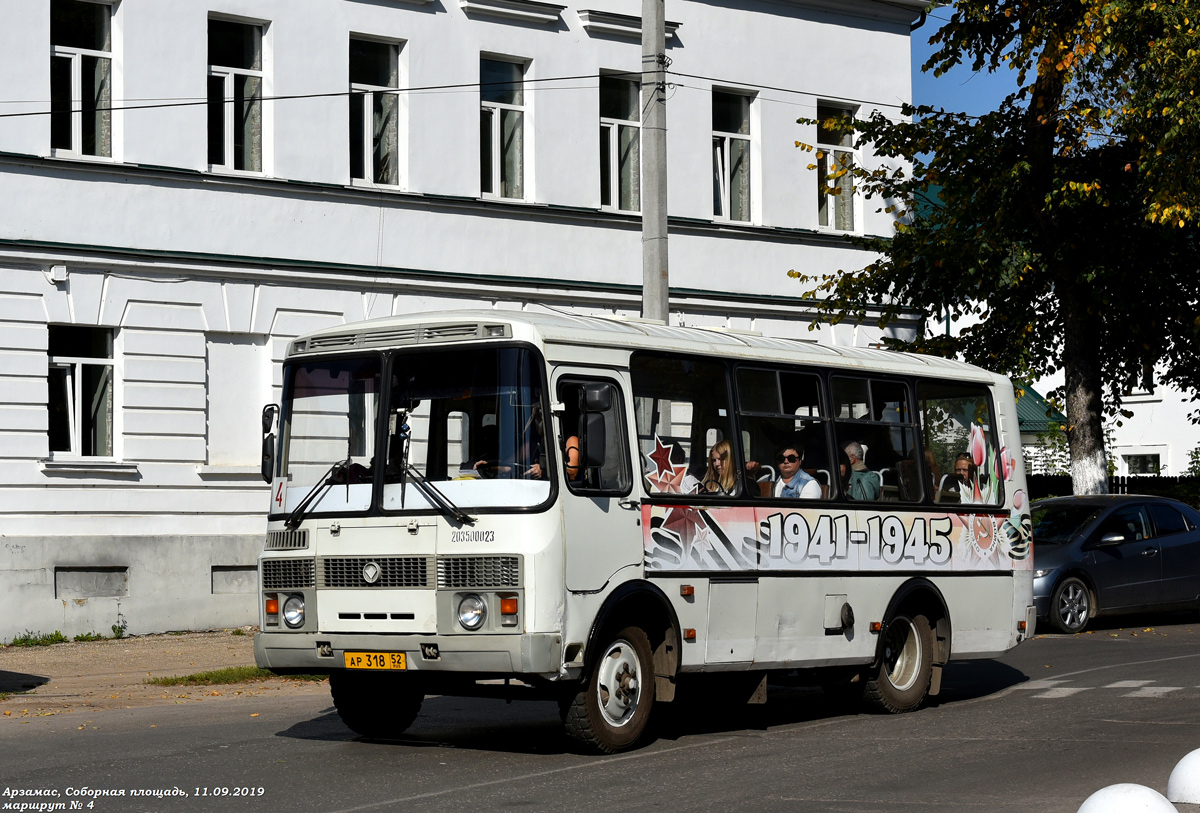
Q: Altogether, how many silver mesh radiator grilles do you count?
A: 3